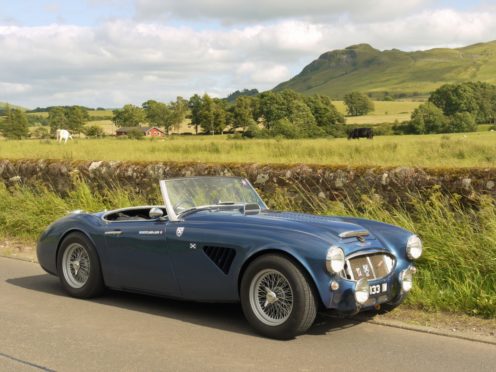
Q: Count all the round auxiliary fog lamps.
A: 2